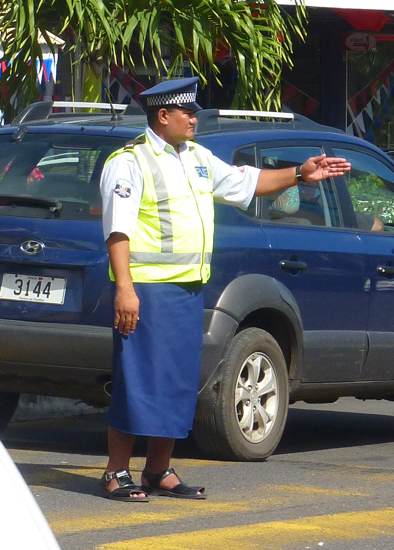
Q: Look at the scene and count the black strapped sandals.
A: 2